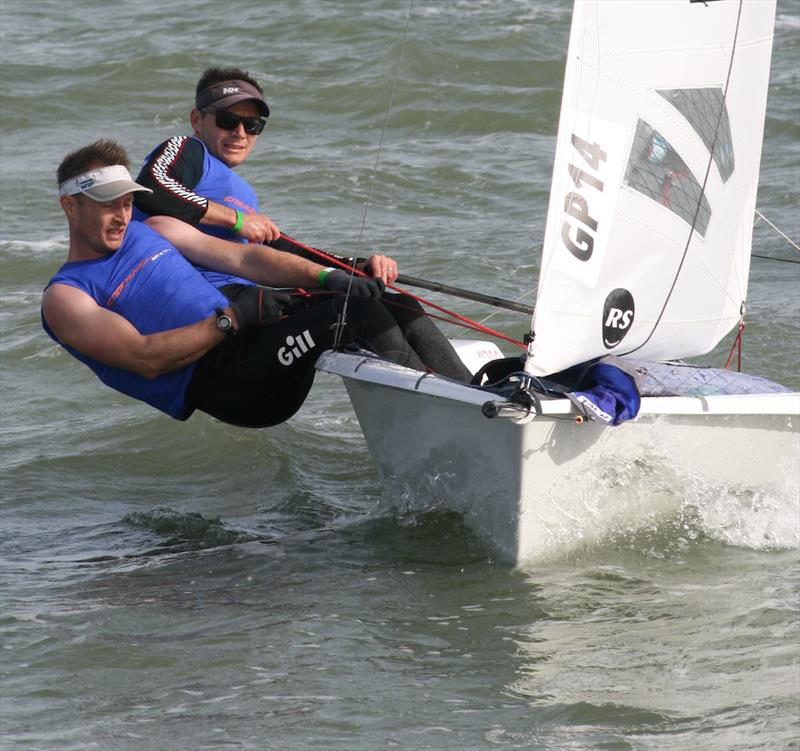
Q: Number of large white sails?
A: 1